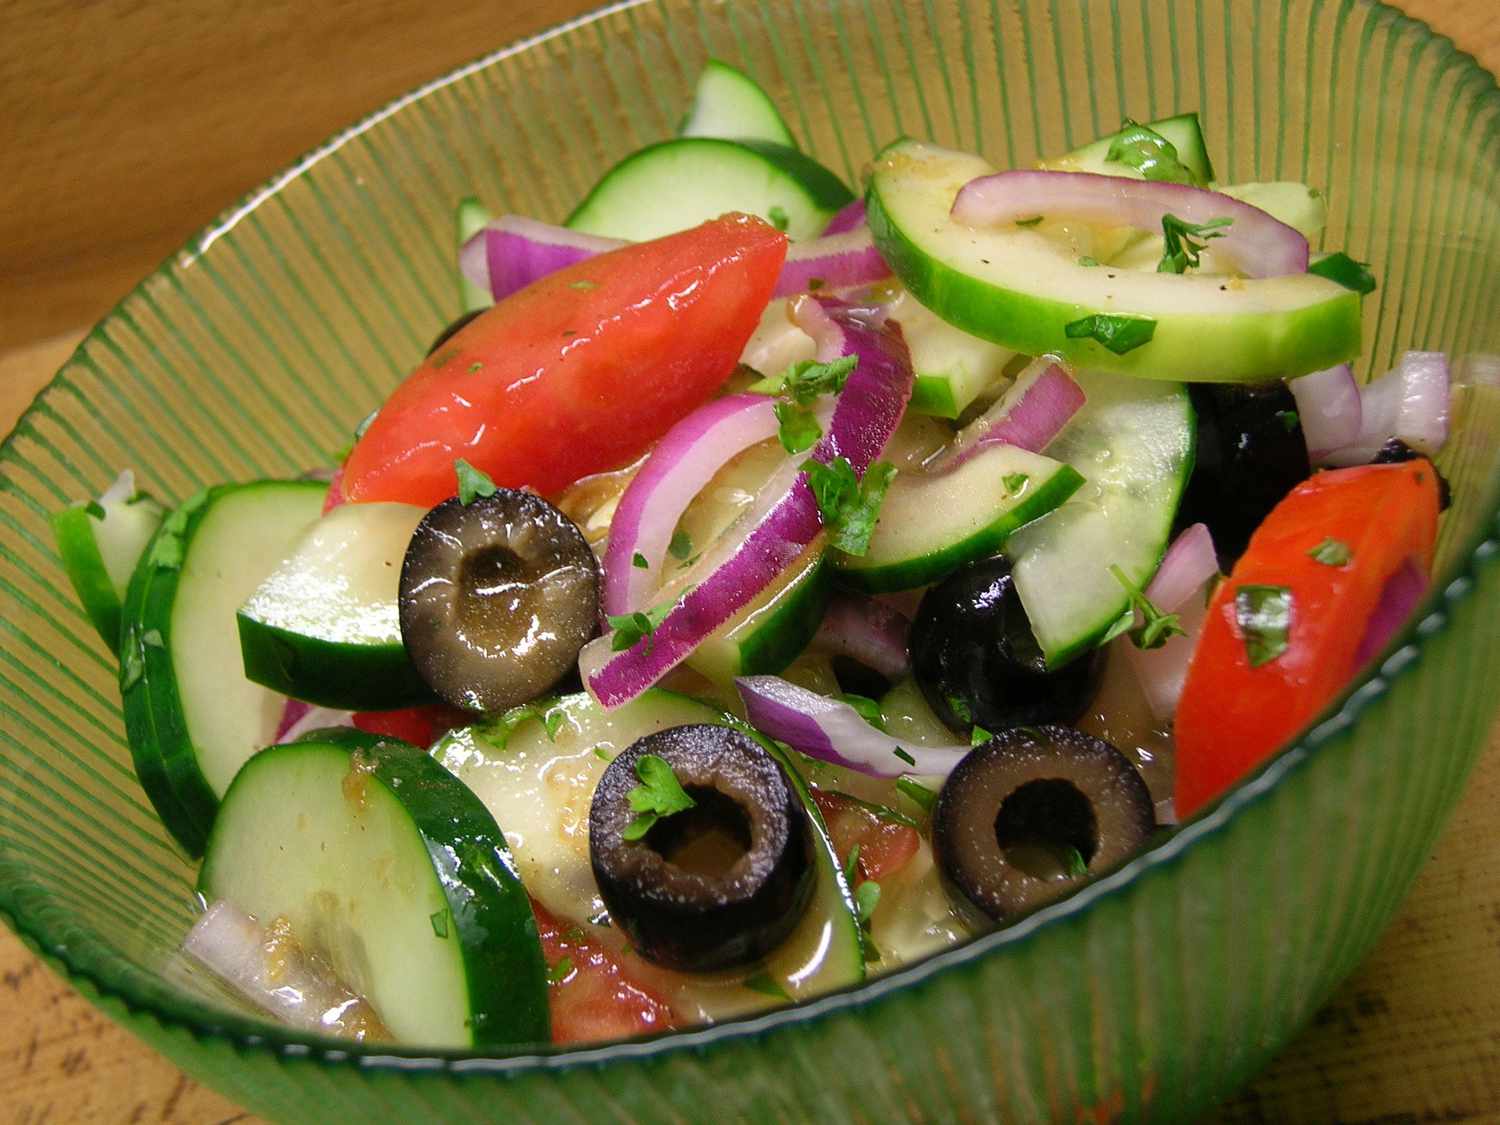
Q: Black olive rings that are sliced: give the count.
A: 3